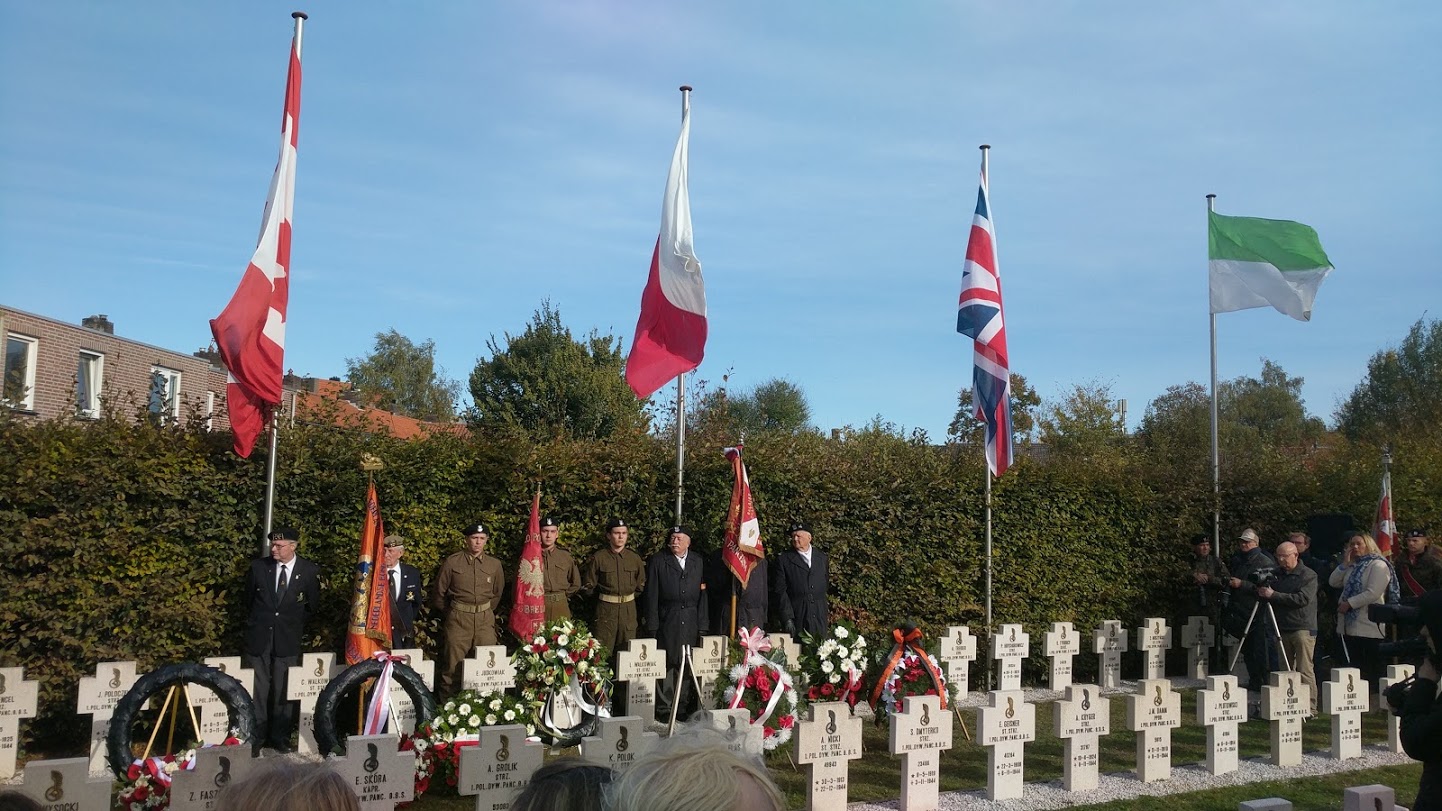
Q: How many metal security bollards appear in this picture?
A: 0